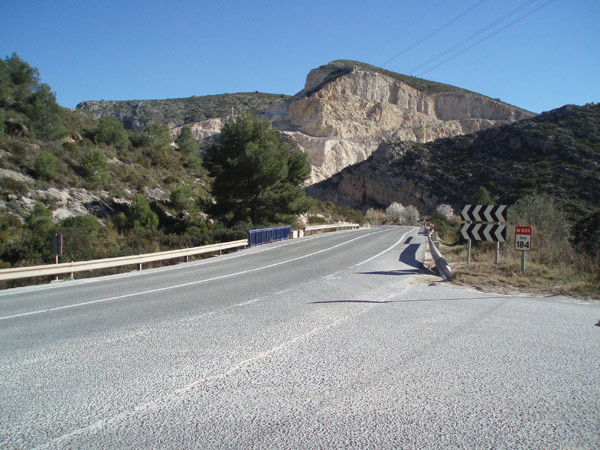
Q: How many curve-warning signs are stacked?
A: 2